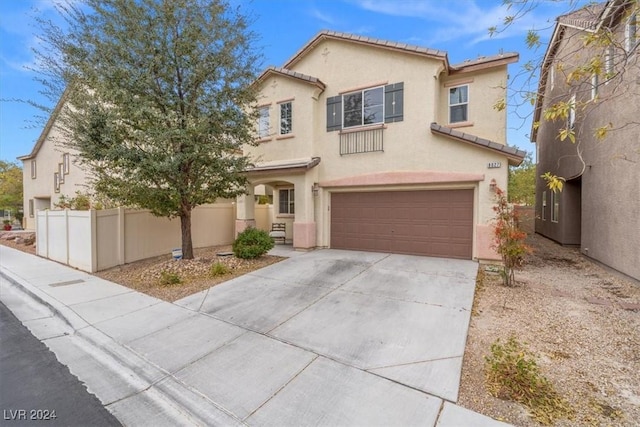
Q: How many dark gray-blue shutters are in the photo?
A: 2